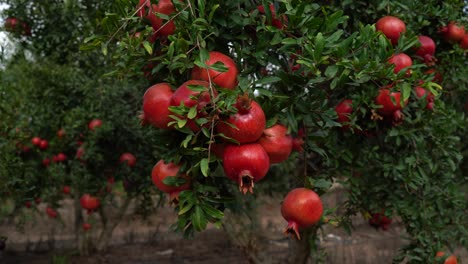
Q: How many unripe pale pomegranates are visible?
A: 0